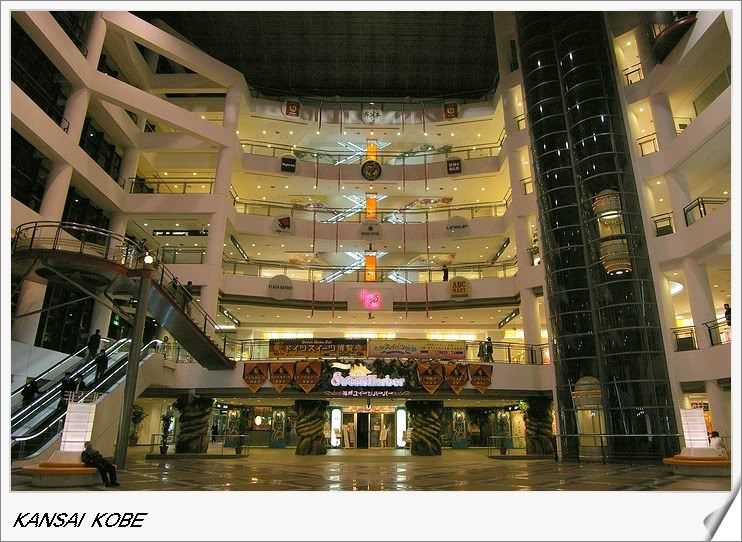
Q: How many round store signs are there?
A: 11